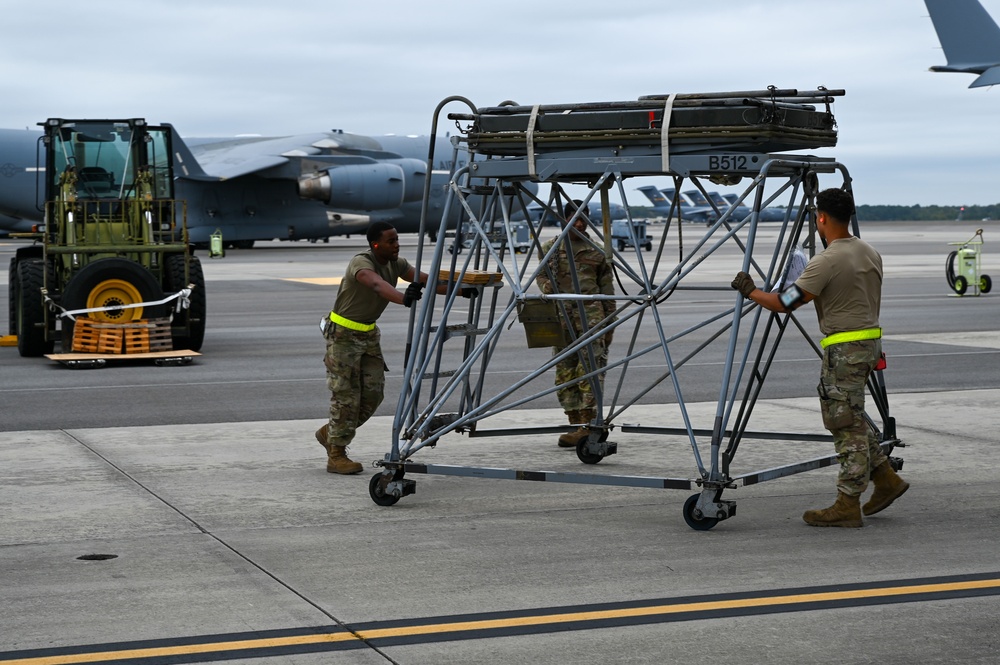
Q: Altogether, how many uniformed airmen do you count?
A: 3